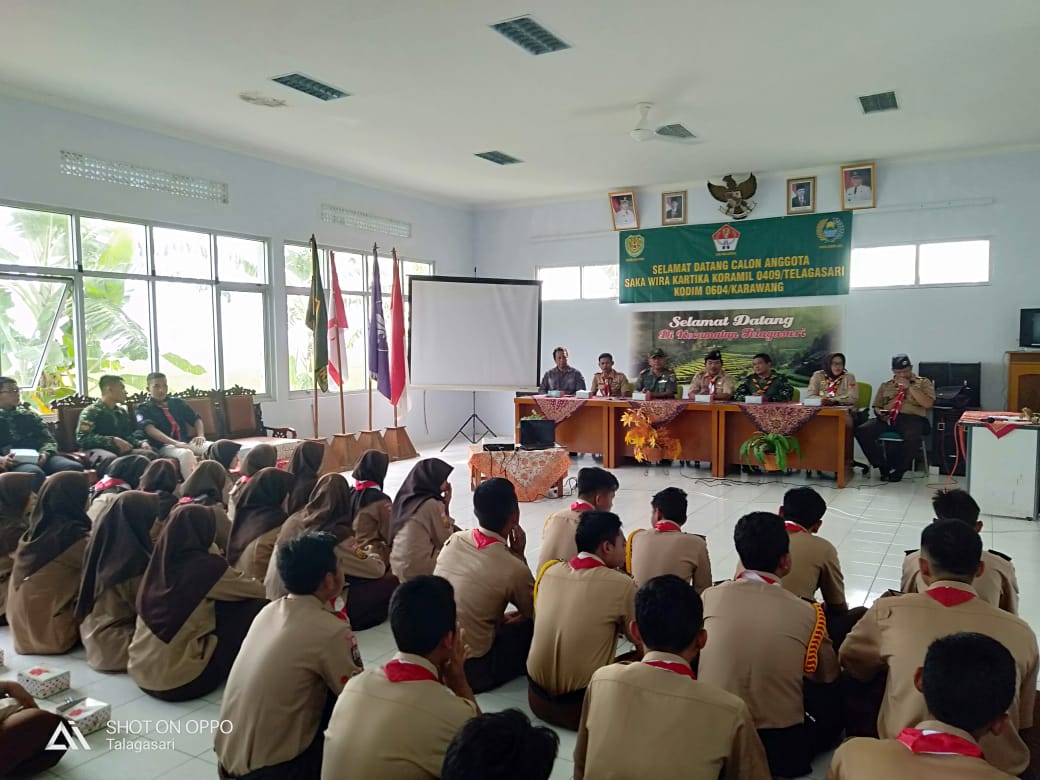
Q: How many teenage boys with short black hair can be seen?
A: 13